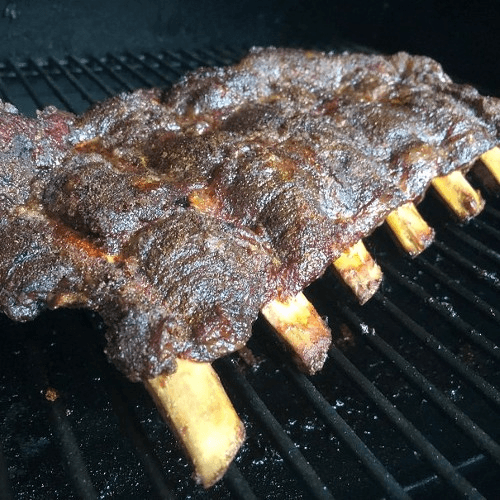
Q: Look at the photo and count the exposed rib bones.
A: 6